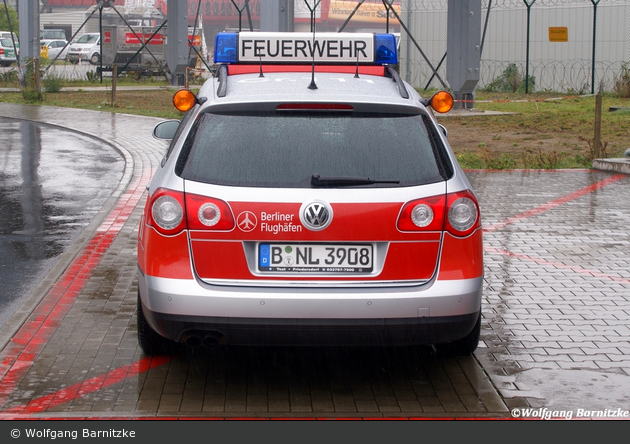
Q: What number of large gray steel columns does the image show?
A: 4